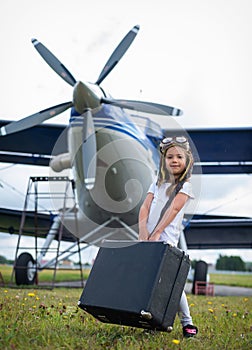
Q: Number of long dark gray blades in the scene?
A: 5